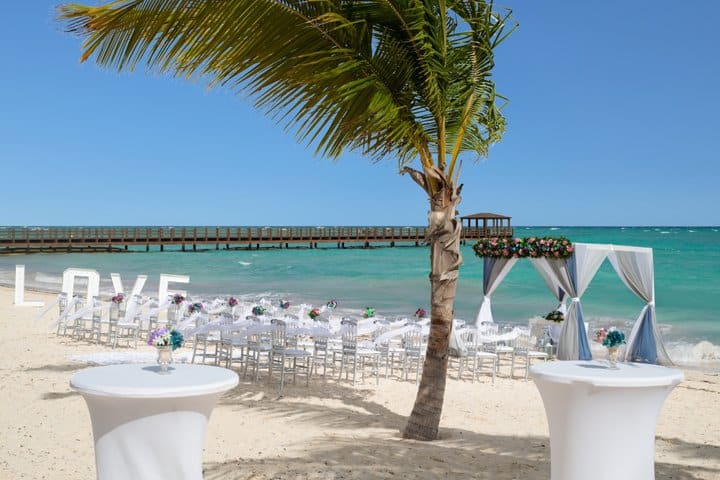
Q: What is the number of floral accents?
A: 14